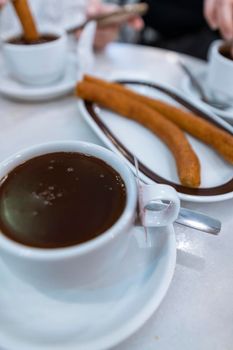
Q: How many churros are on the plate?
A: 2